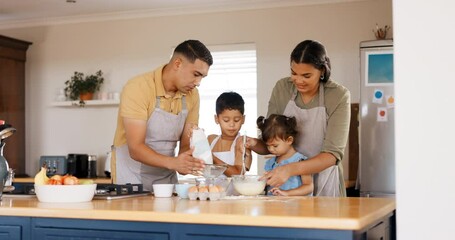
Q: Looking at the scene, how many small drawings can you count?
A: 3